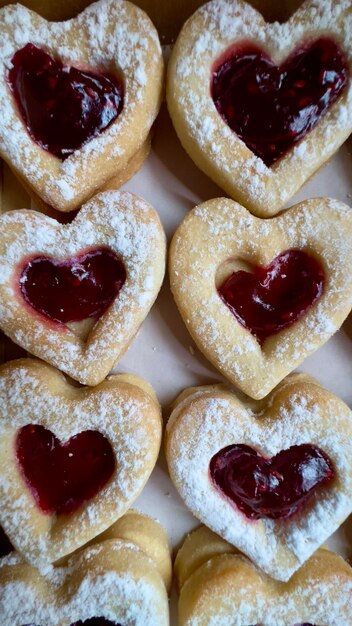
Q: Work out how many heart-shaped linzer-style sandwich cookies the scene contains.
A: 8